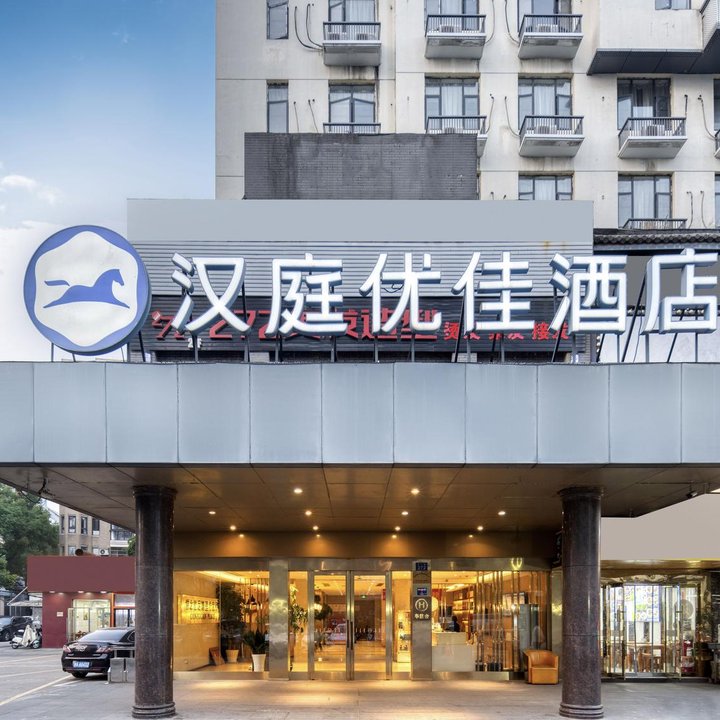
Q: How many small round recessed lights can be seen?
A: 14